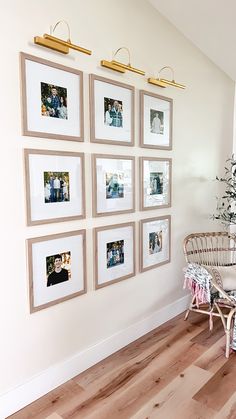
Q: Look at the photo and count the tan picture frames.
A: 9